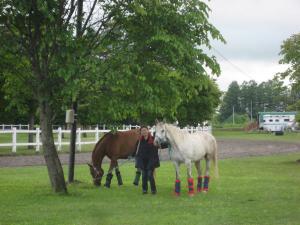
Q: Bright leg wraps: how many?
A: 4